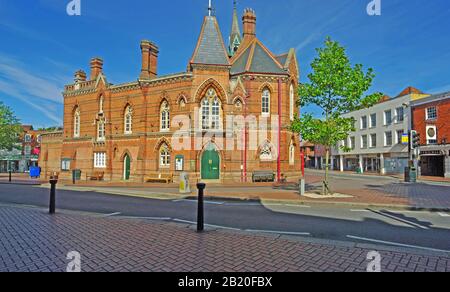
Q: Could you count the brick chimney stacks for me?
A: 4